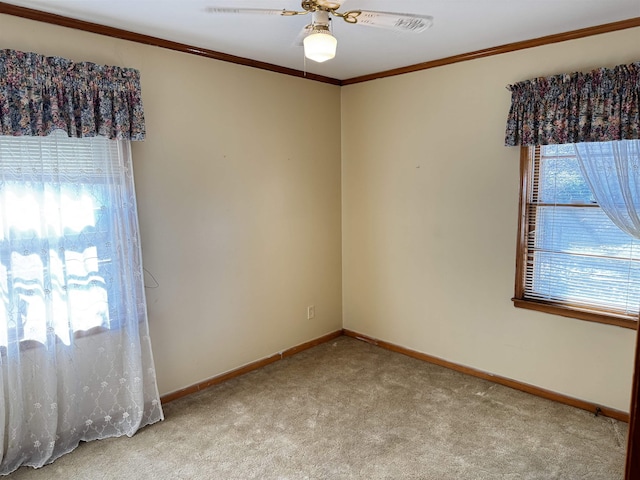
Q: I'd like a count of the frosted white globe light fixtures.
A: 1